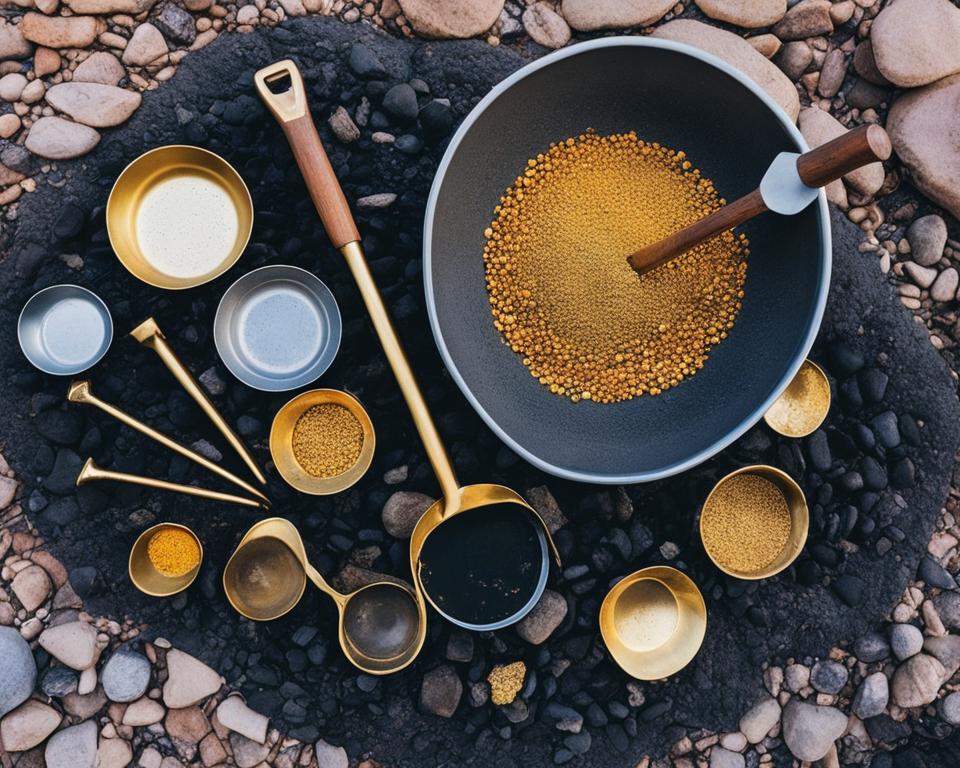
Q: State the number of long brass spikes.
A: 3